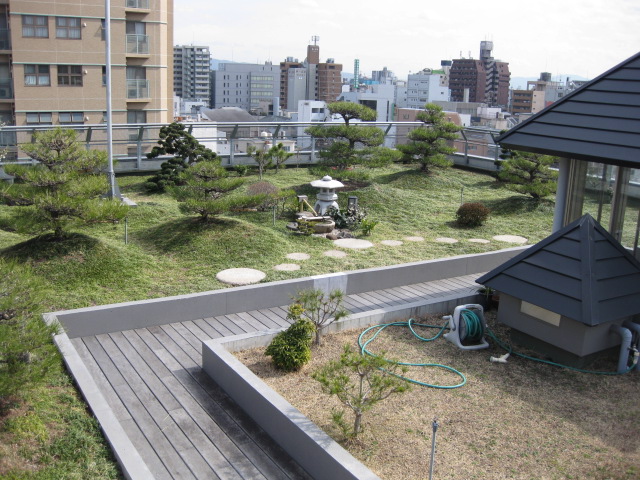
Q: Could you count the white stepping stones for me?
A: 10